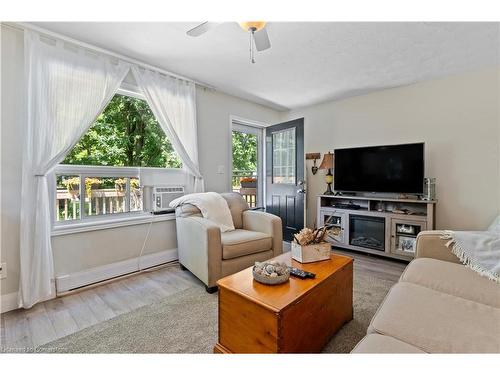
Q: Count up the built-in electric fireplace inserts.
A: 1